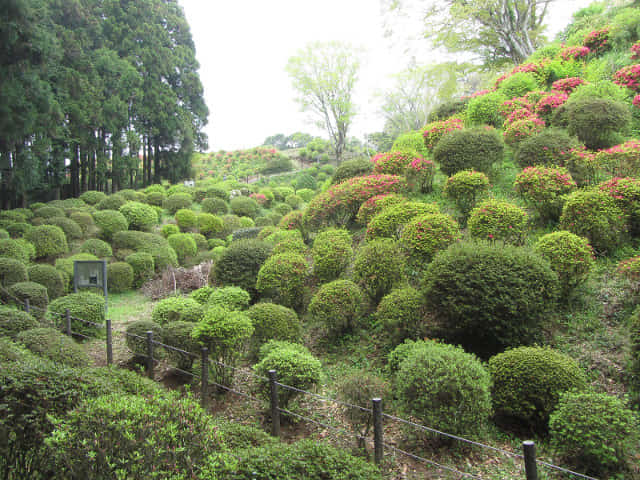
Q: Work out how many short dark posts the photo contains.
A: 8